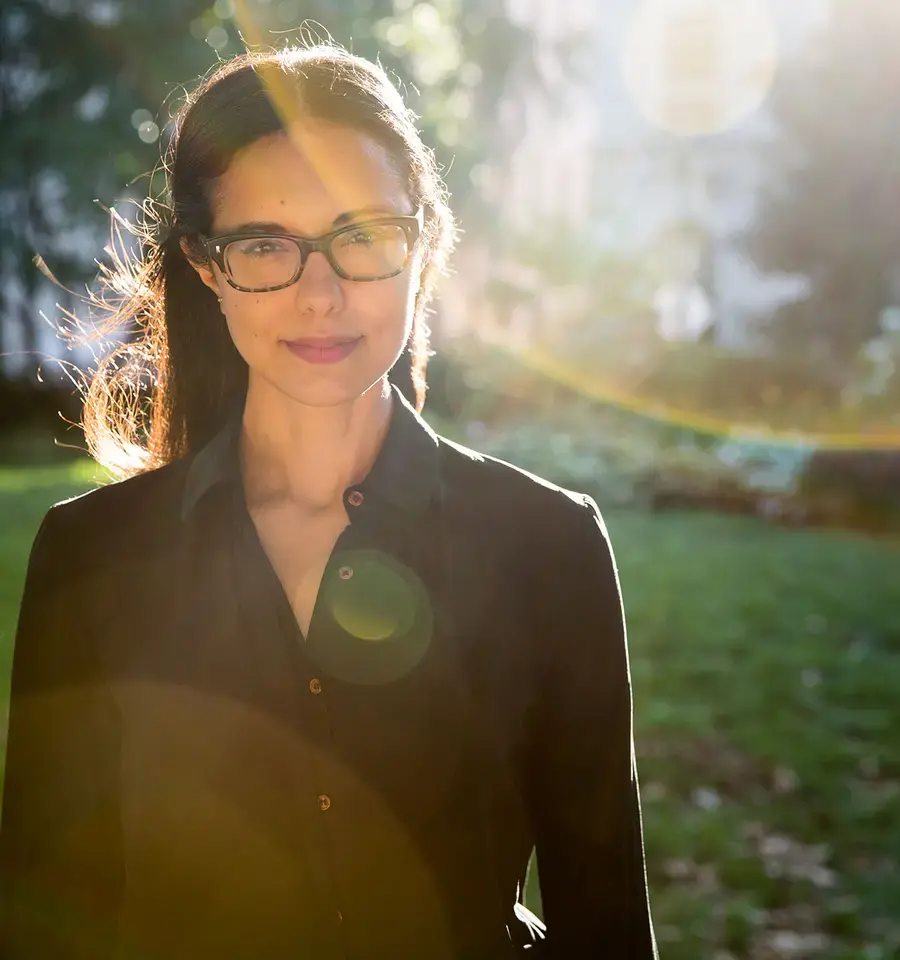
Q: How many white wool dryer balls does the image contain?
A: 0